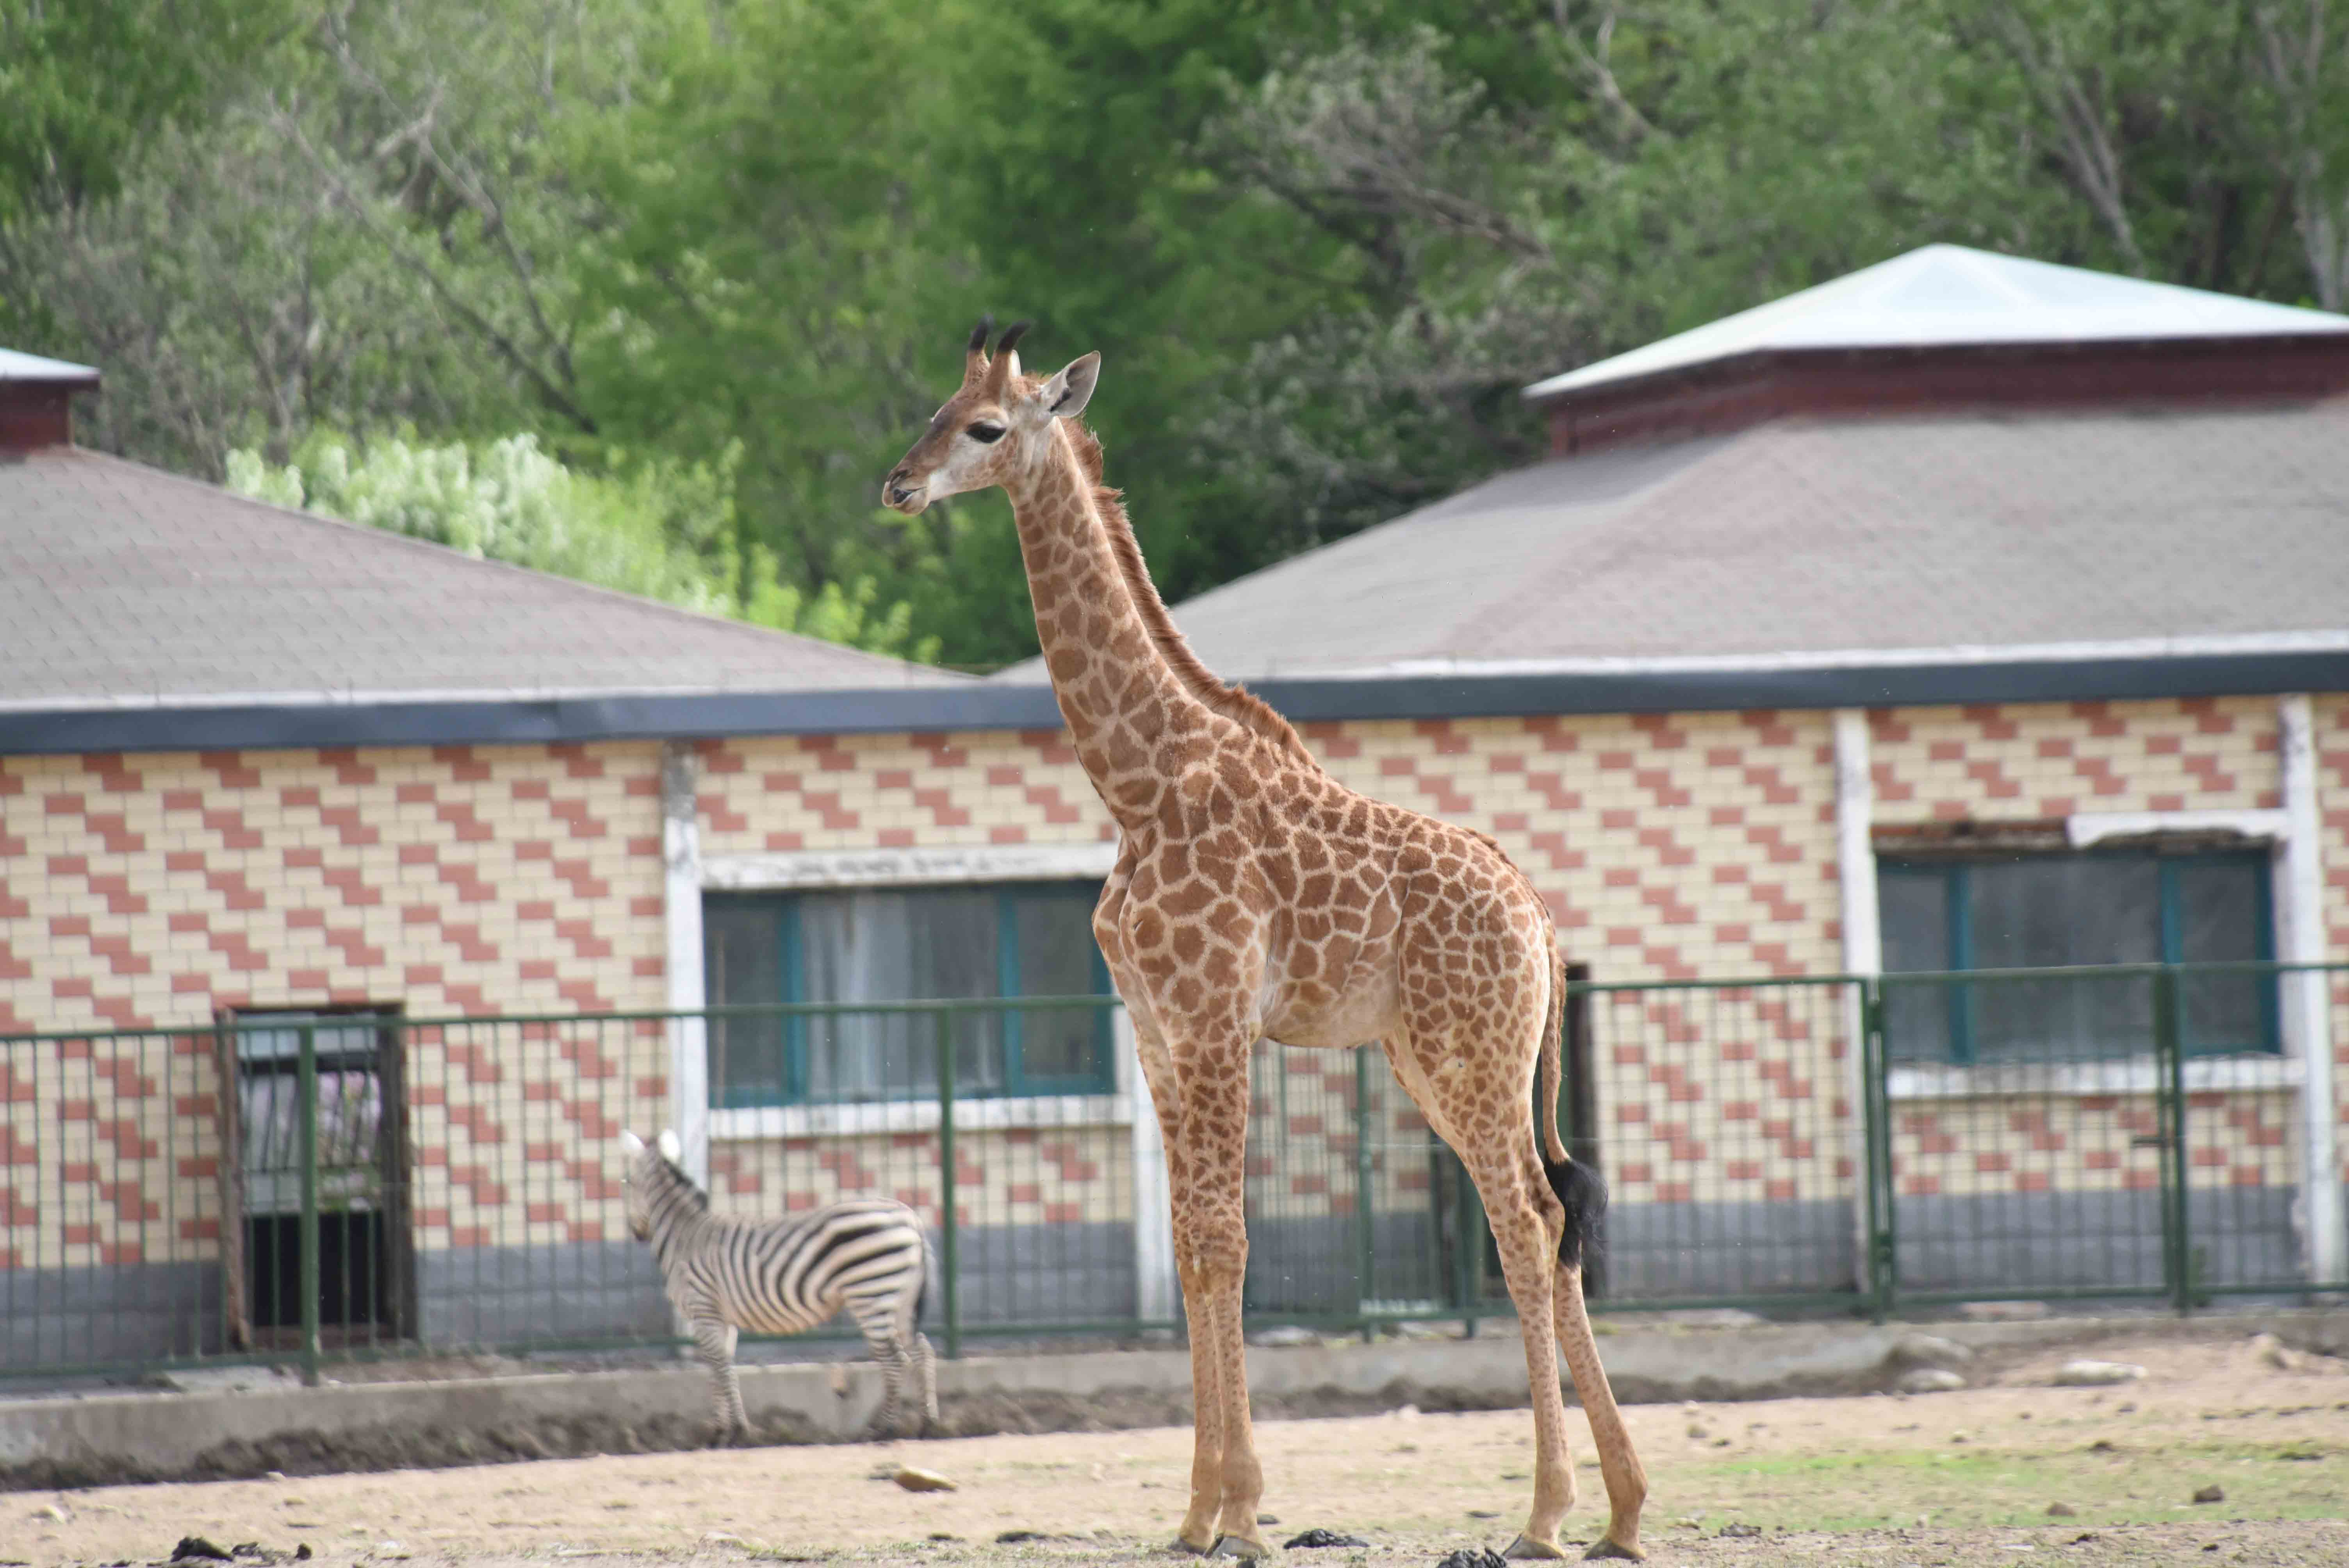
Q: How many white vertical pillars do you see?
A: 4